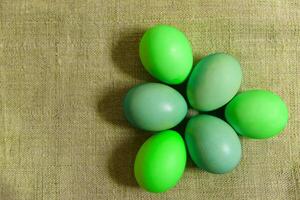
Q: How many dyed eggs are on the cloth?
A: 6